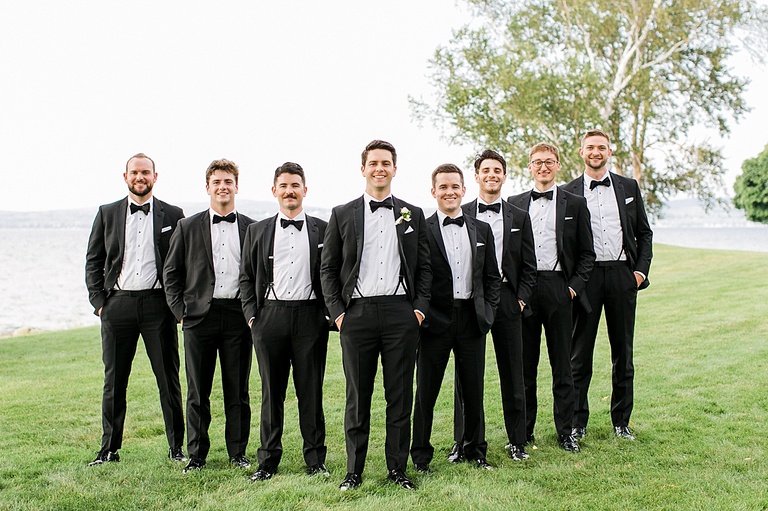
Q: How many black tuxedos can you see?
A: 8